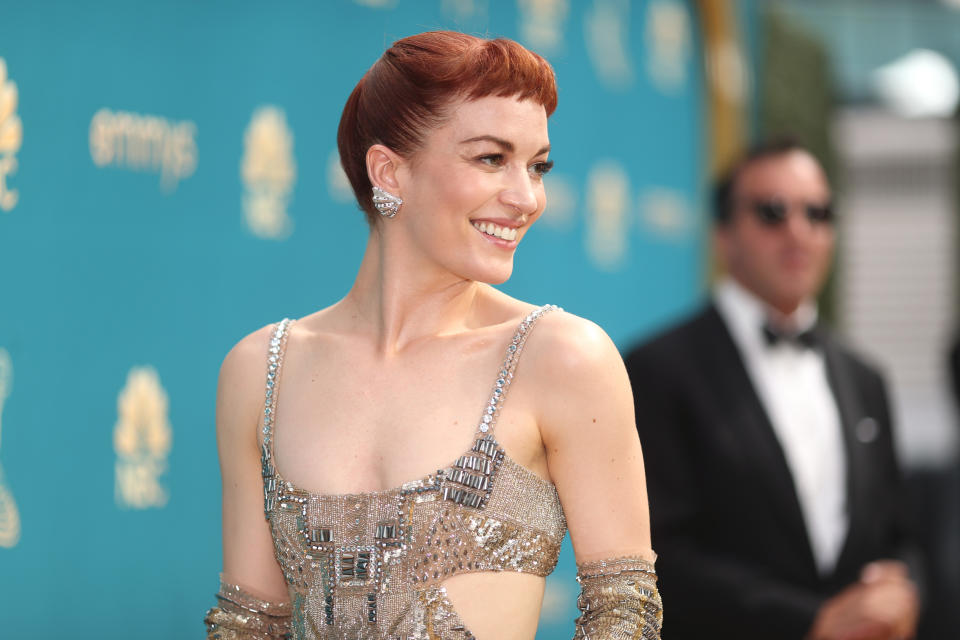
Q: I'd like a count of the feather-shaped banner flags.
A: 0